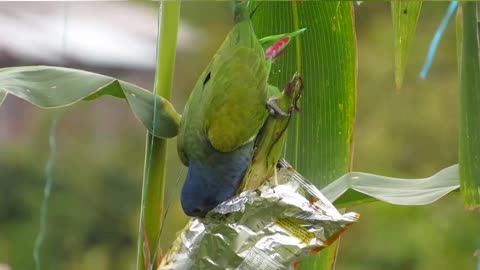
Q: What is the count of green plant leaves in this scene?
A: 5